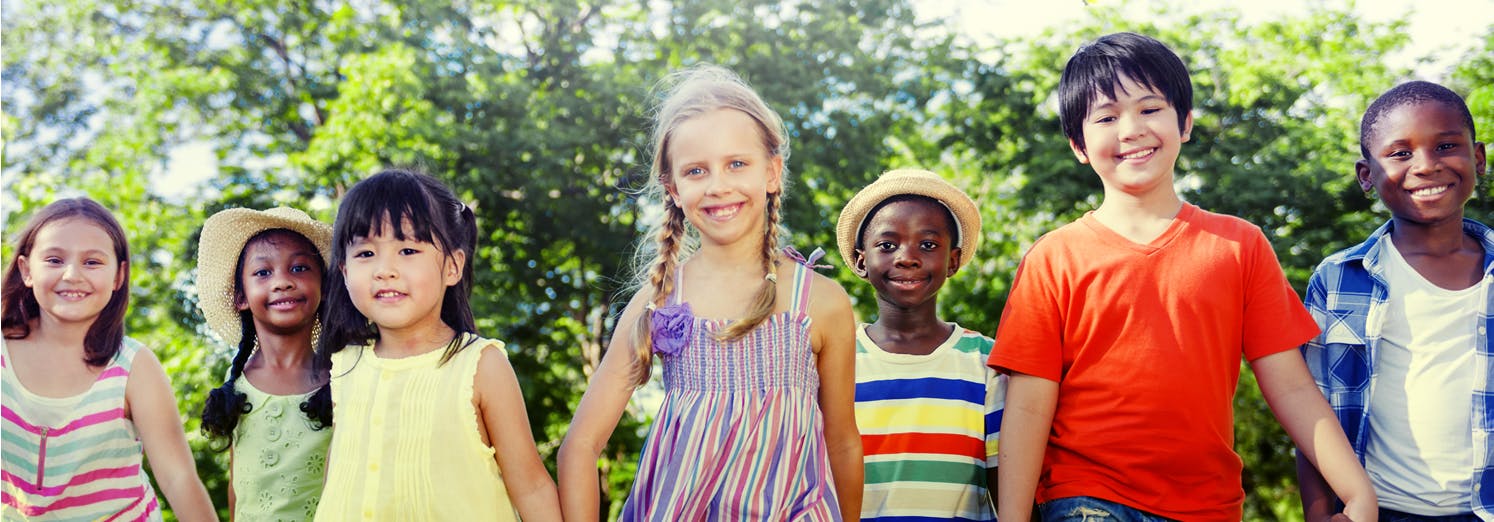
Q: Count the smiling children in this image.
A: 7